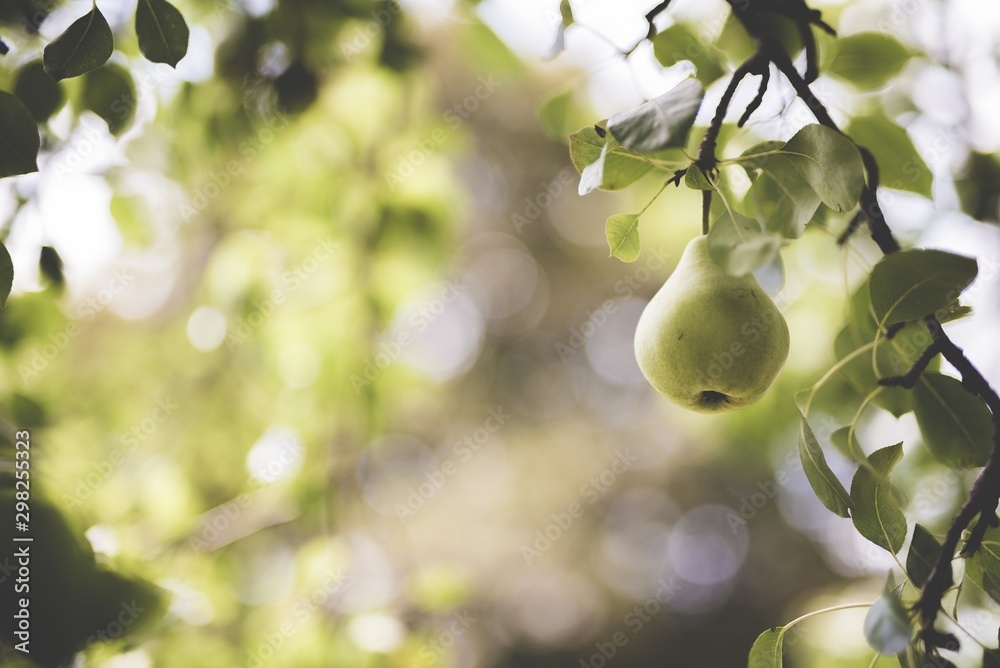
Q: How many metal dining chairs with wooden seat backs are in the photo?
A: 0